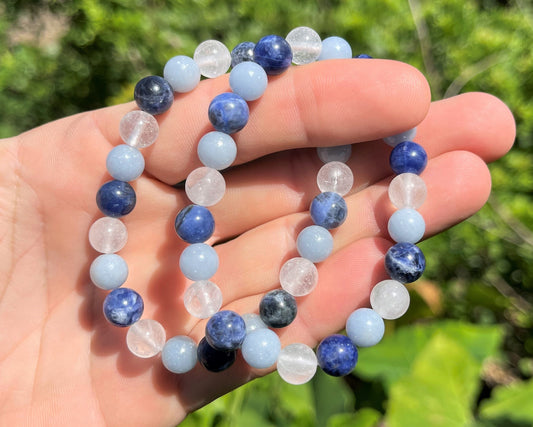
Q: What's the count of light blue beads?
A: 15